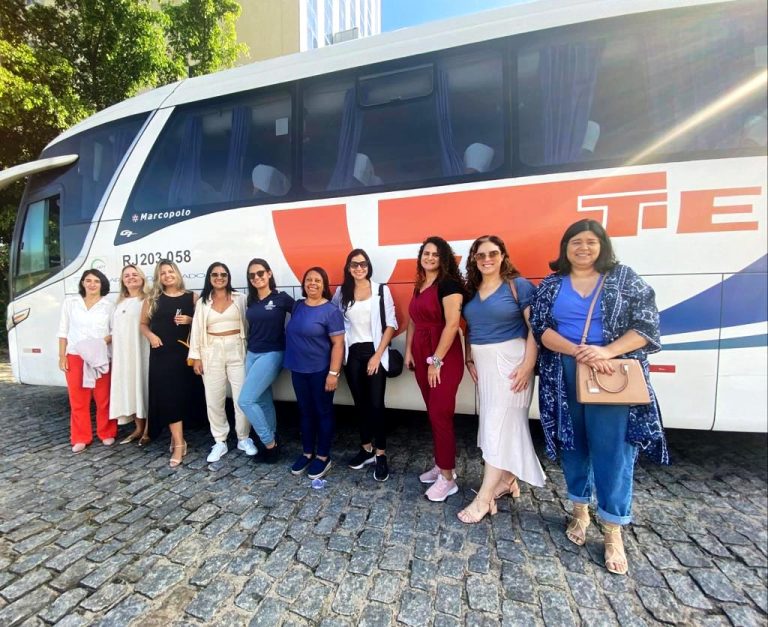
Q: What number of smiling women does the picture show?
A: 10